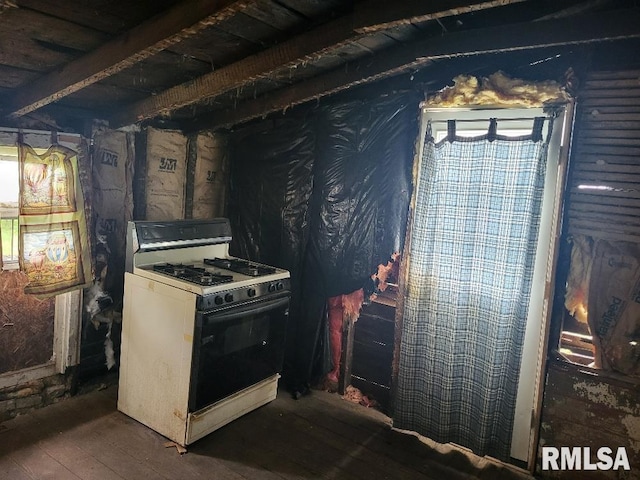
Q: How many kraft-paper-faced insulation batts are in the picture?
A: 4